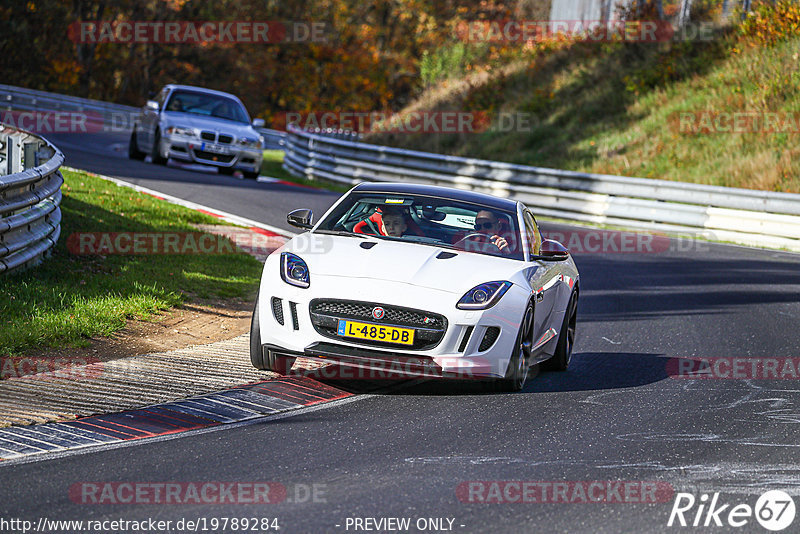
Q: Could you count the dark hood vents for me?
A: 2